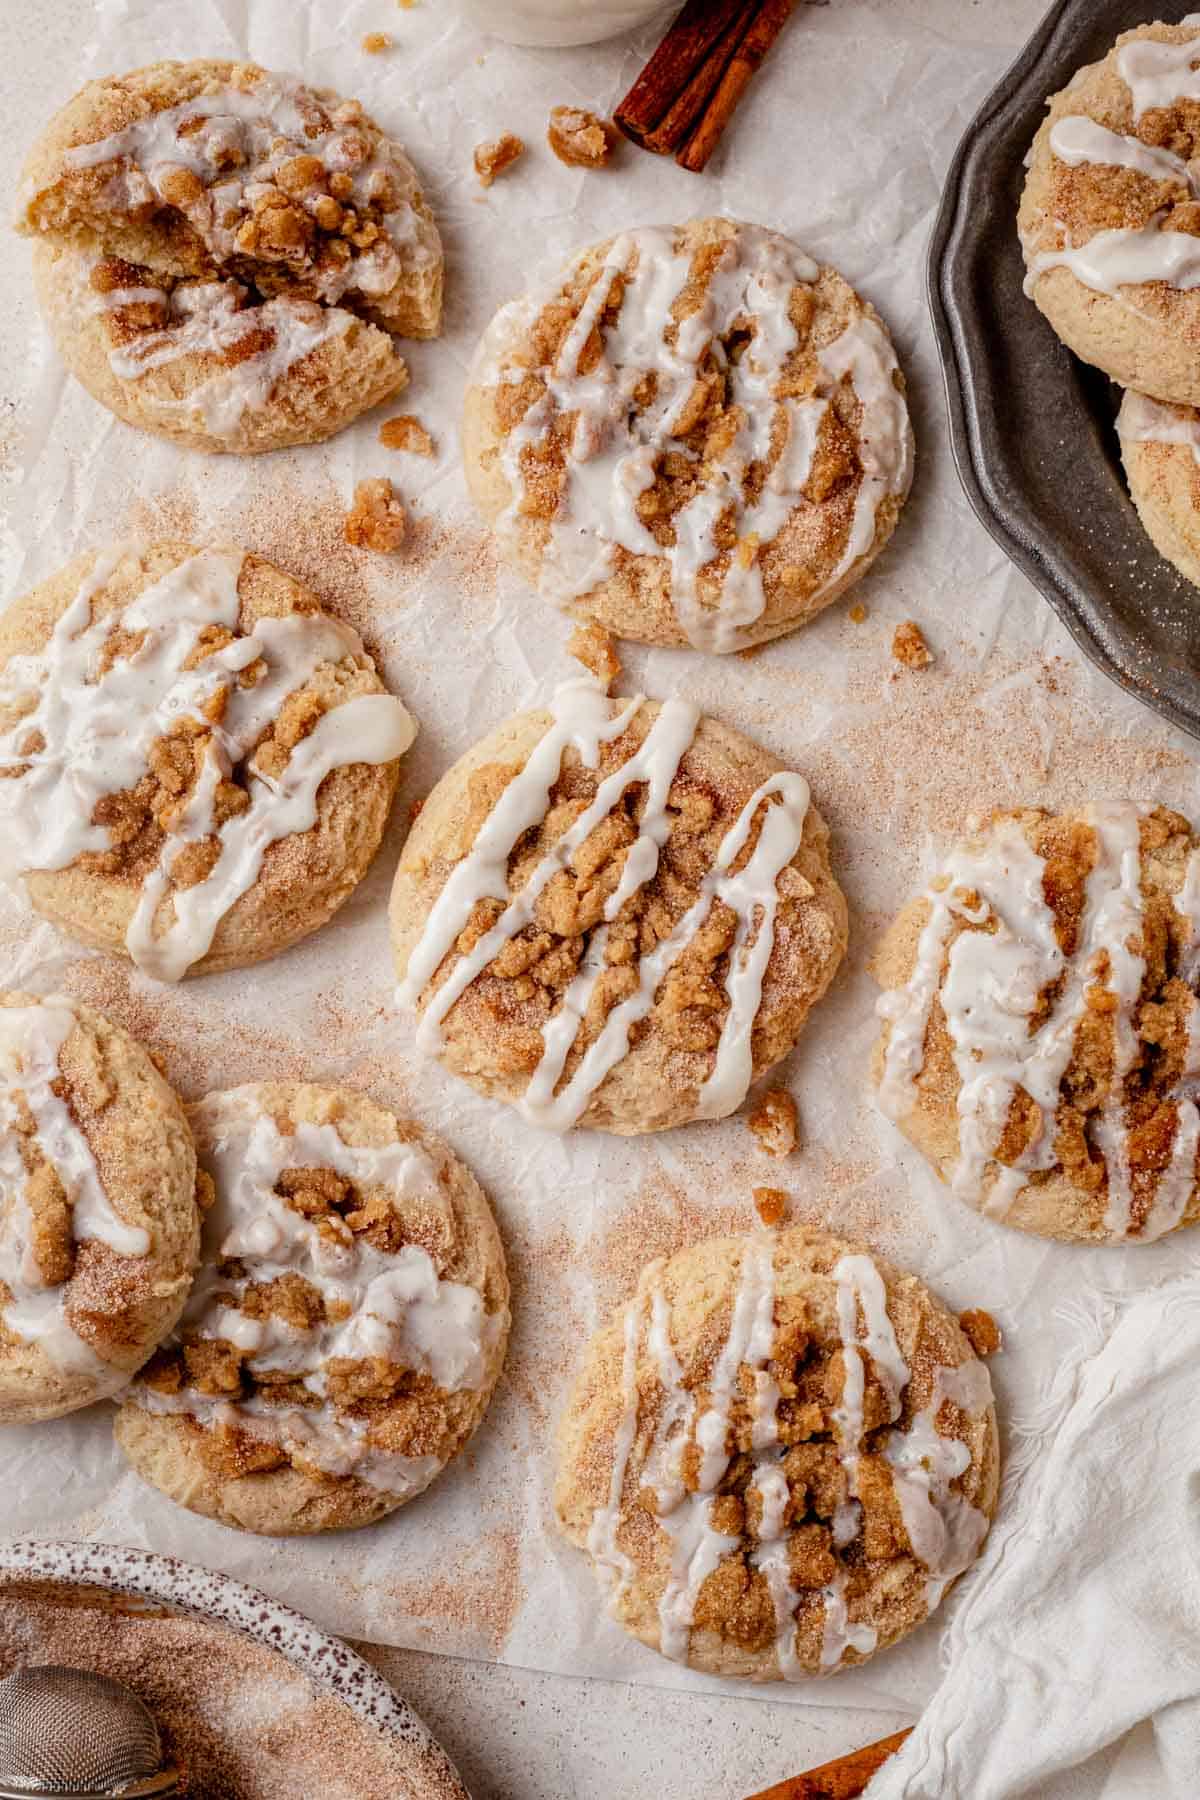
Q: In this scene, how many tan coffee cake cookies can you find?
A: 10